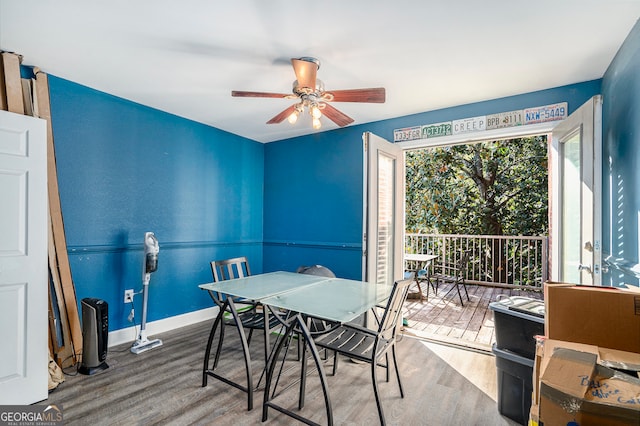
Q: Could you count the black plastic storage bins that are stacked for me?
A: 2